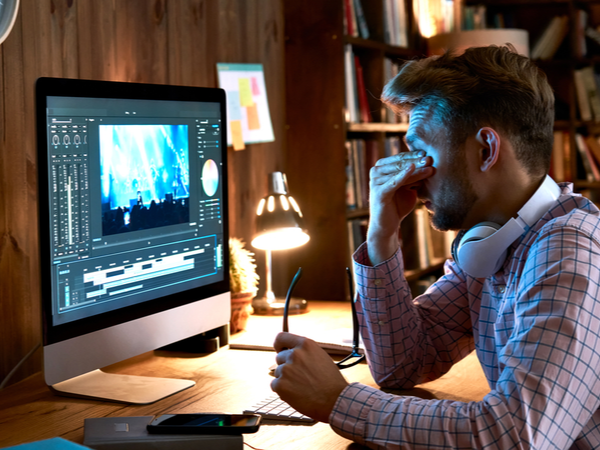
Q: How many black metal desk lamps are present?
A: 1